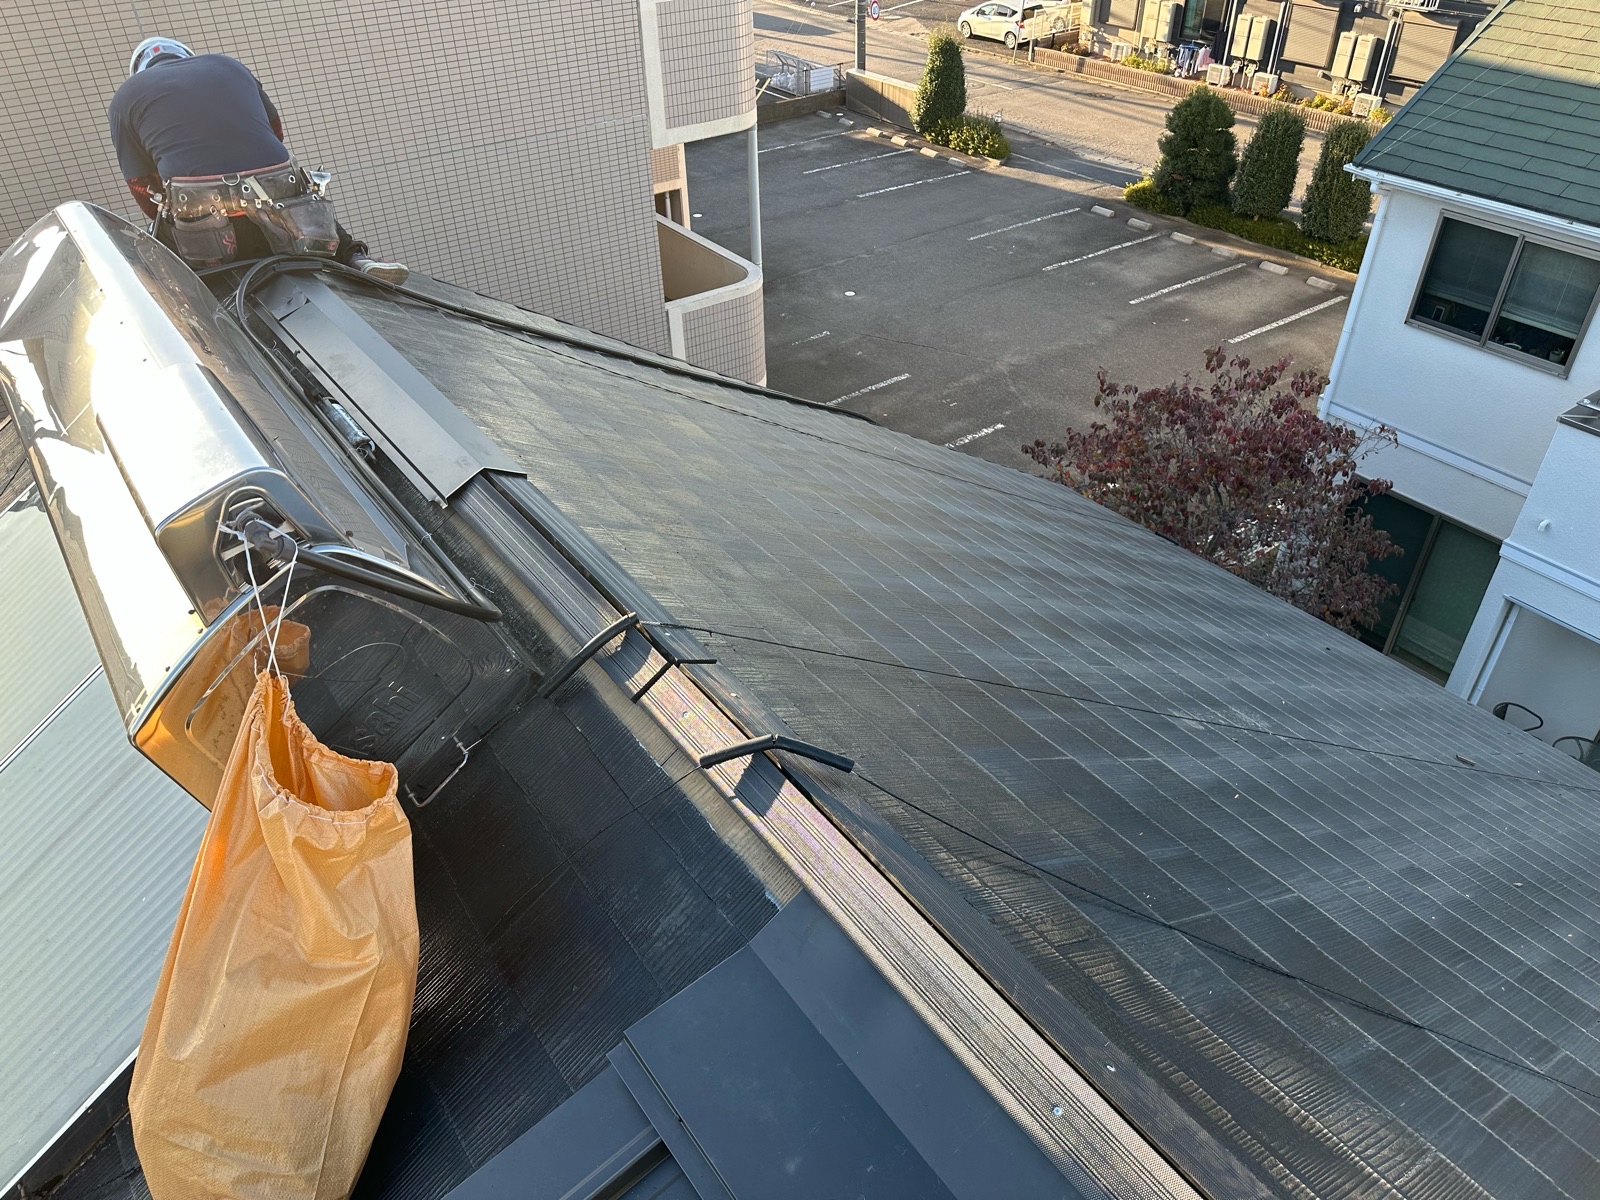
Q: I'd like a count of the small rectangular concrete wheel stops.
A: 12